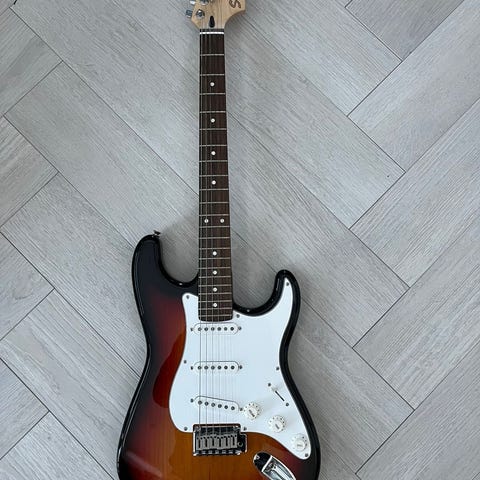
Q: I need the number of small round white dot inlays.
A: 10